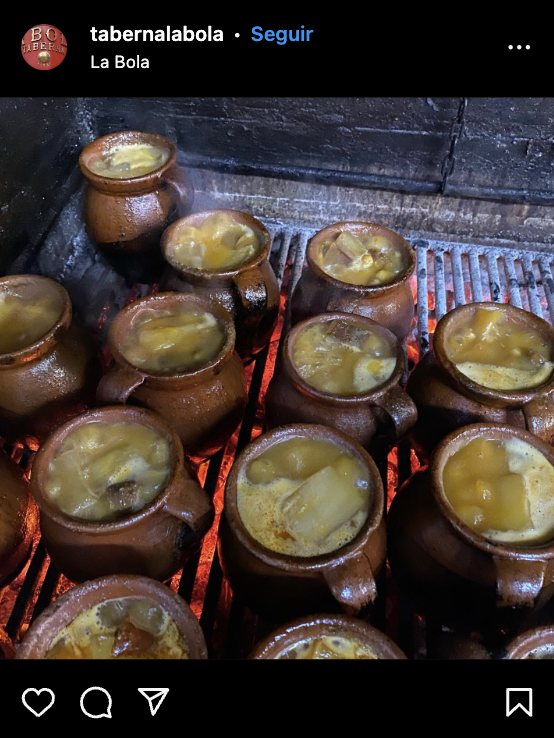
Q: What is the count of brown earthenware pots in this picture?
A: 14